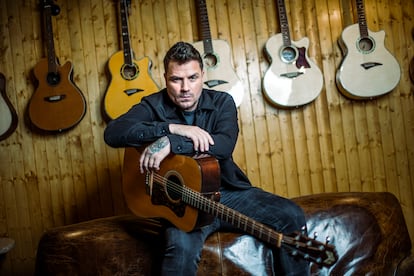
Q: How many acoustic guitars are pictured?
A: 7